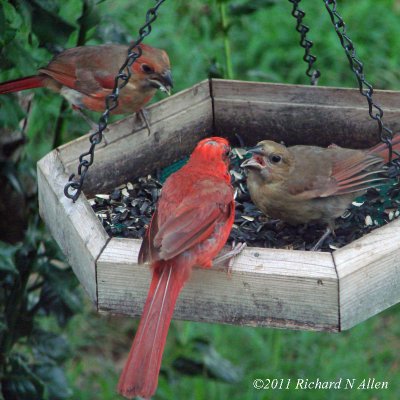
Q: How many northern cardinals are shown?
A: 3